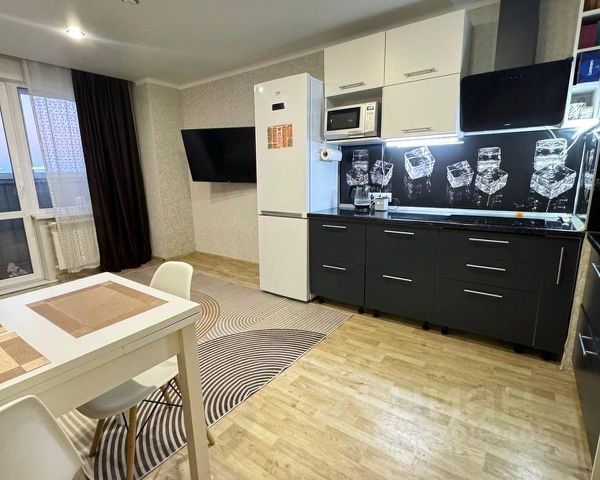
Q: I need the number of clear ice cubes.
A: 9